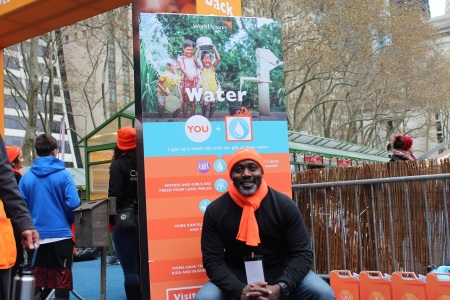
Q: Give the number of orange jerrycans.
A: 4